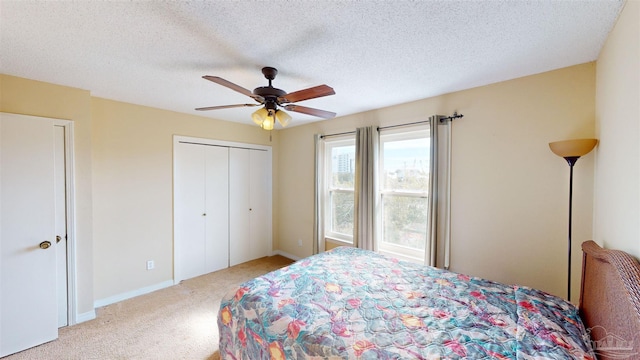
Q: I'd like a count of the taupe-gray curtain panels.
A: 3